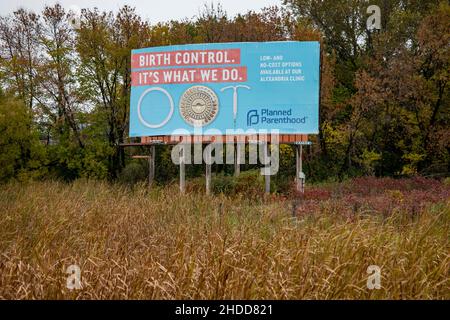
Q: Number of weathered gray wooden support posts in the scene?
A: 6